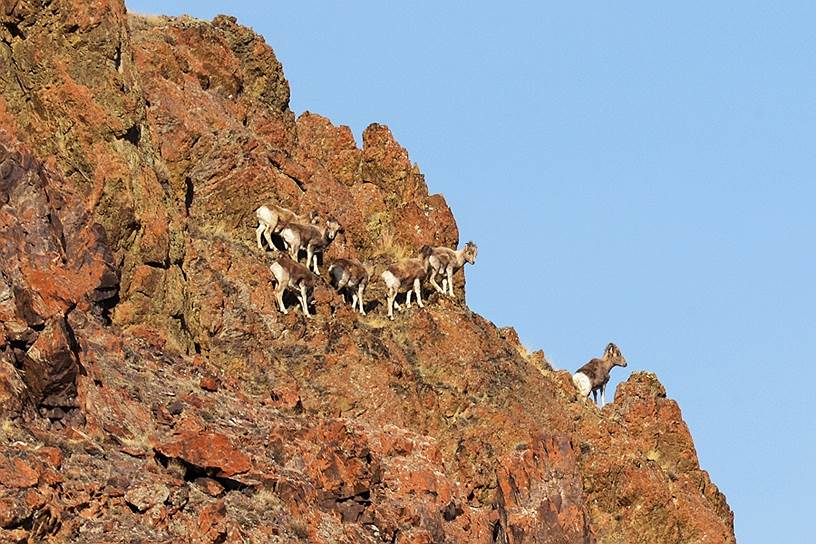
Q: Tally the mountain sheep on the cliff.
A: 7